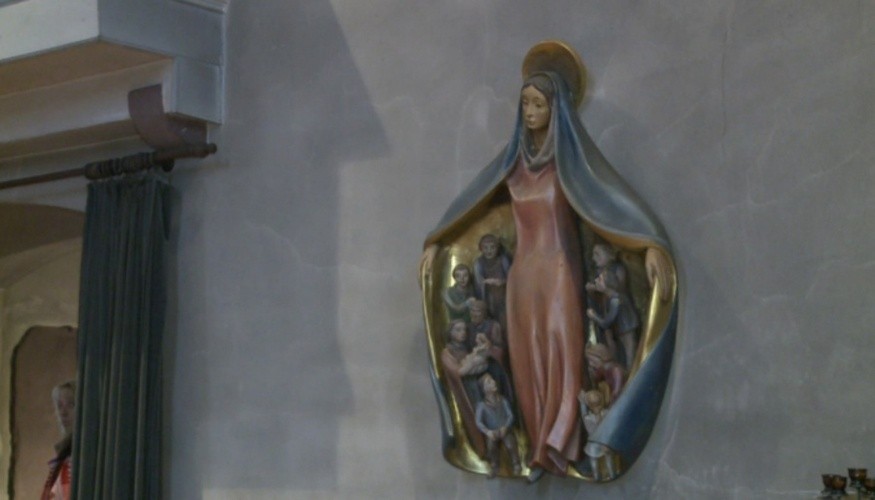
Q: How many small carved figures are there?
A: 10